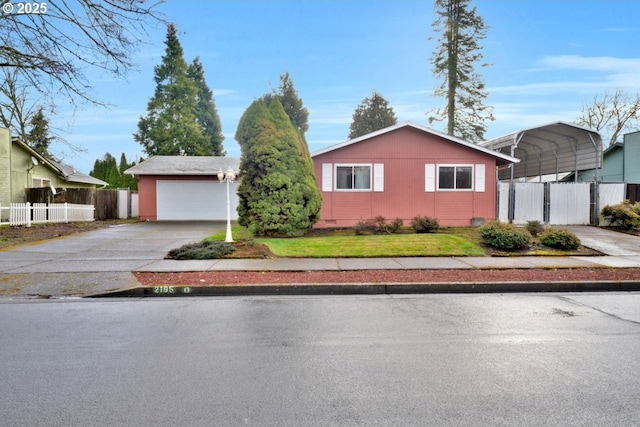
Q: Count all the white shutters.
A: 4